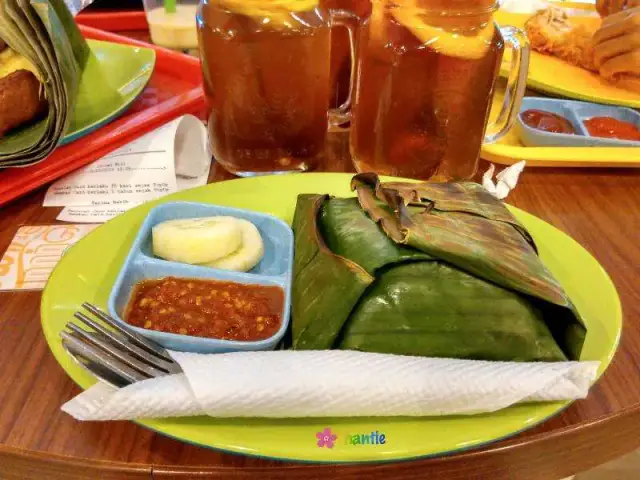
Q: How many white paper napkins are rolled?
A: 1